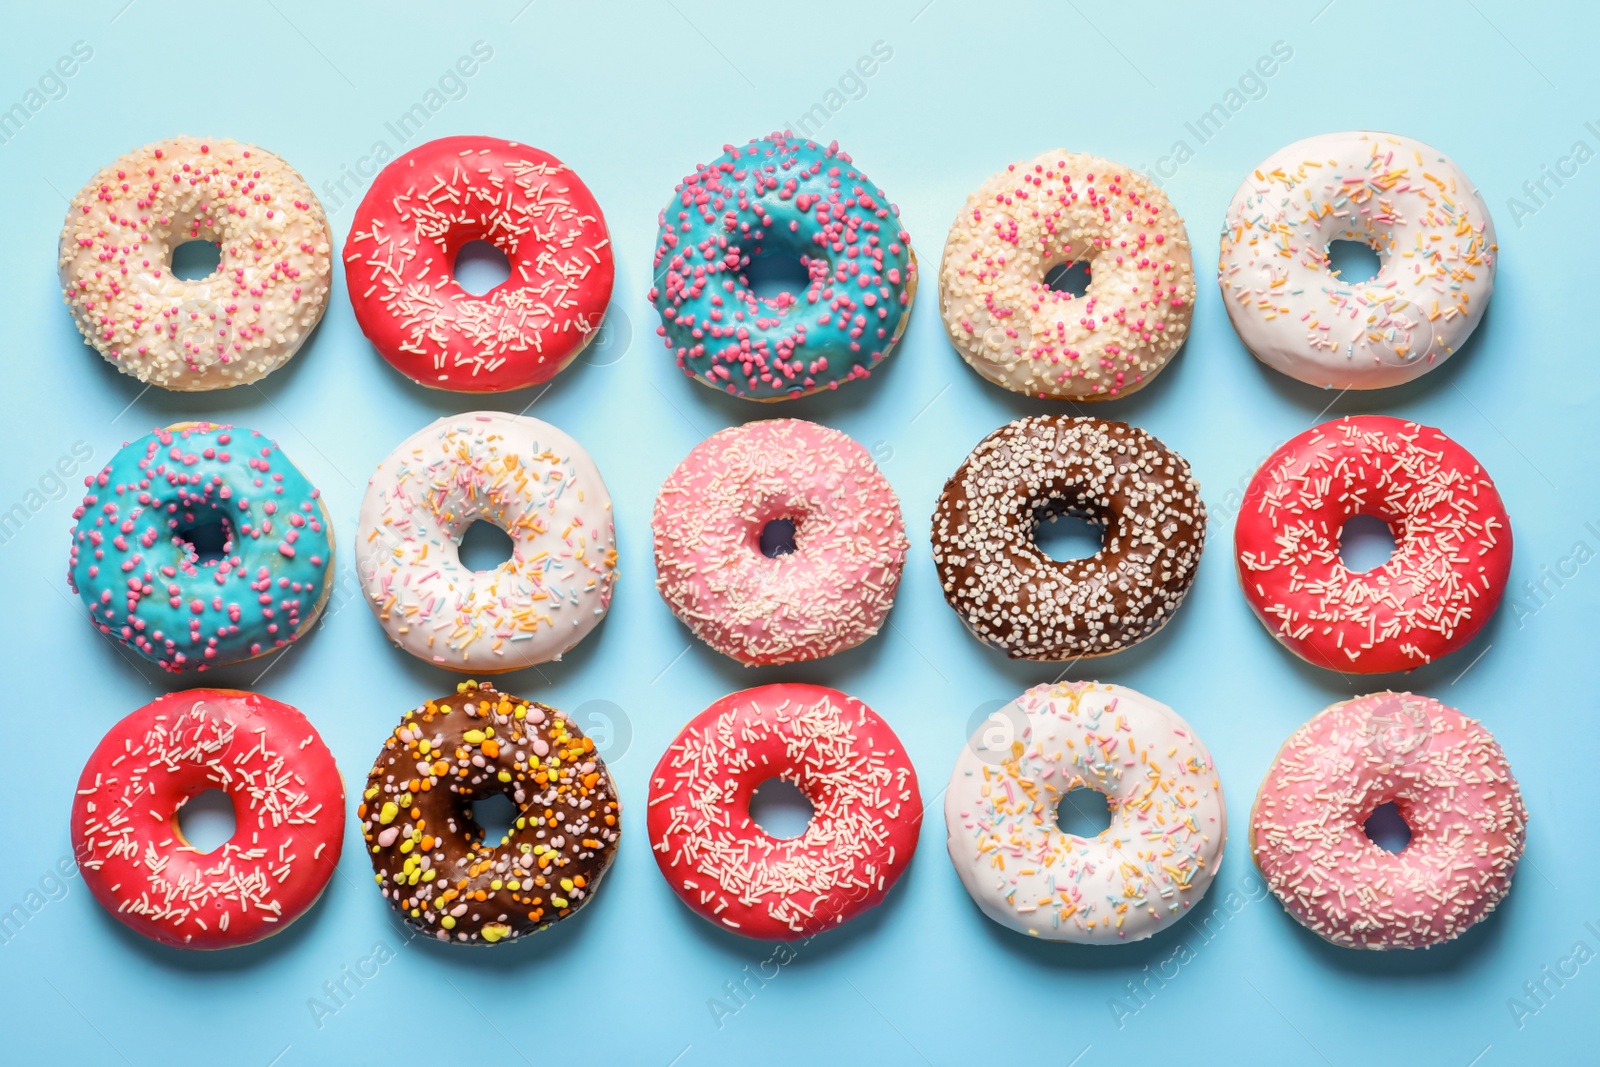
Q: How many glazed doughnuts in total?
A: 15